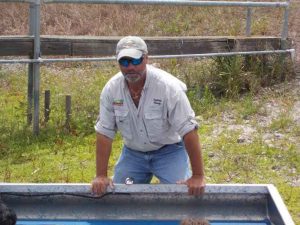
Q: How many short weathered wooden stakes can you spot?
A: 2